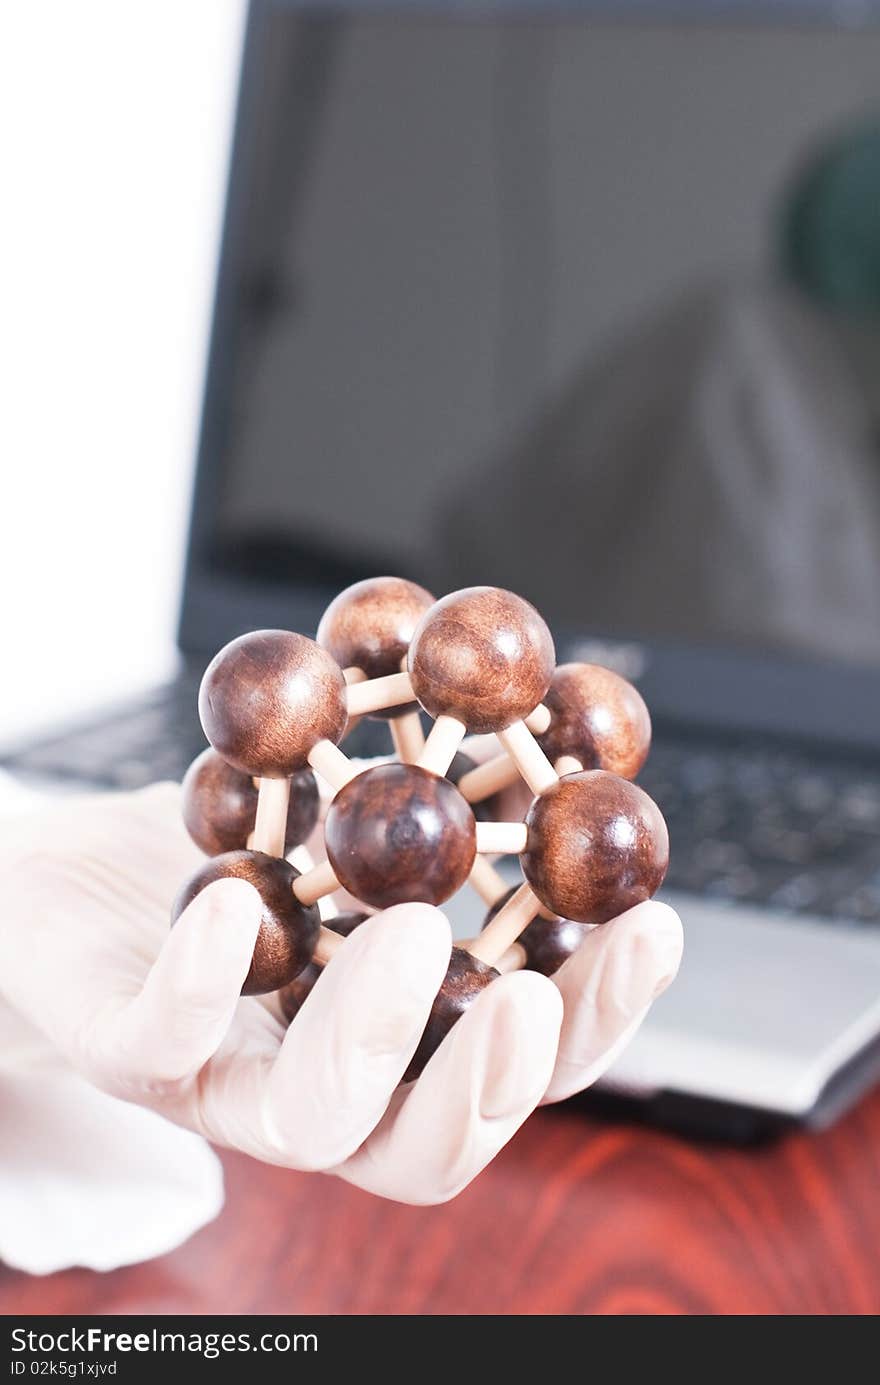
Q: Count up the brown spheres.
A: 12